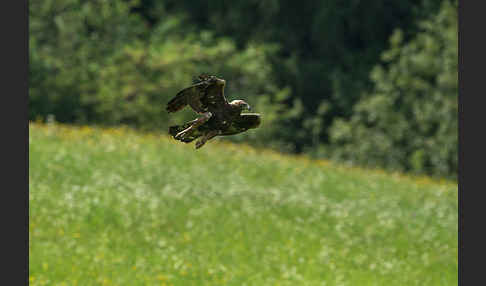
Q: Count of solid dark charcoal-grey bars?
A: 2